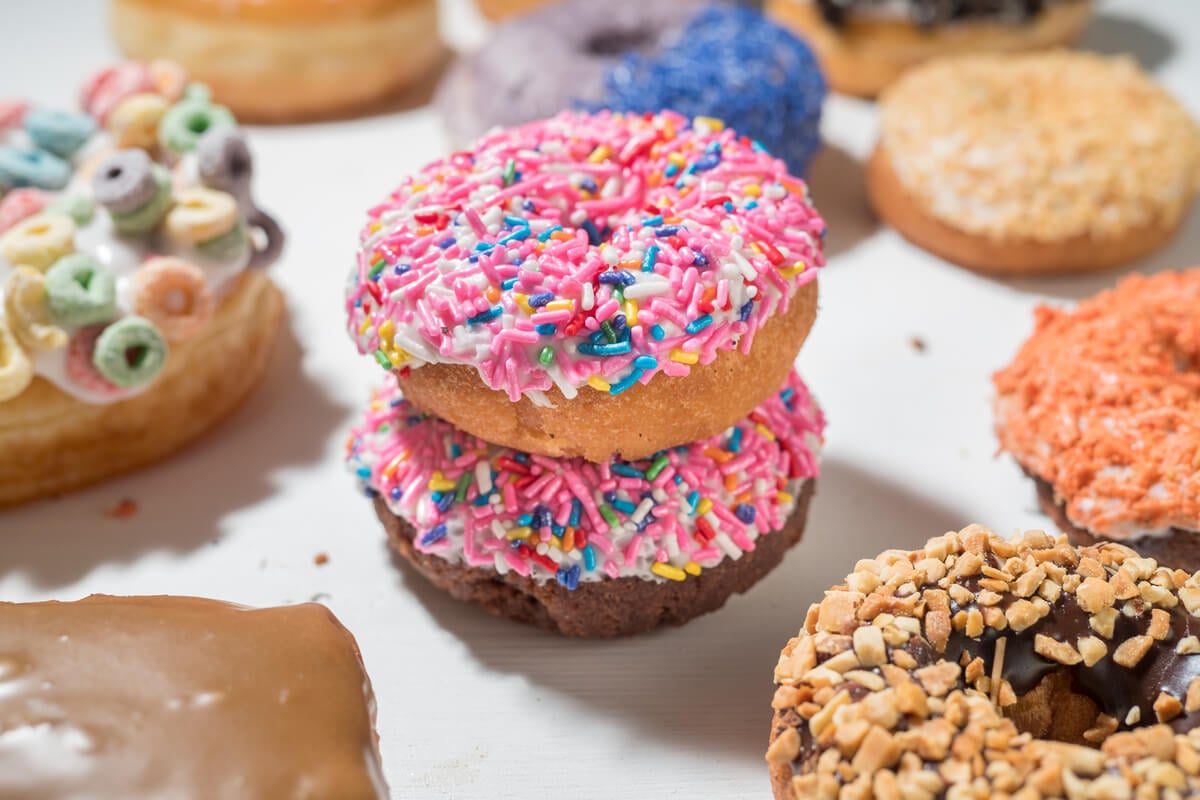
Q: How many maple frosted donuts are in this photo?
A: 1